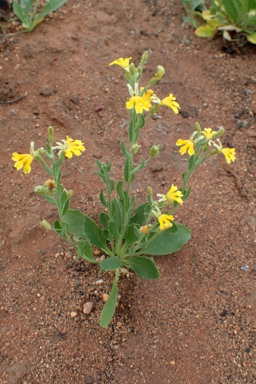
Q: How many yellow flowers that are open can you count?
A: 11